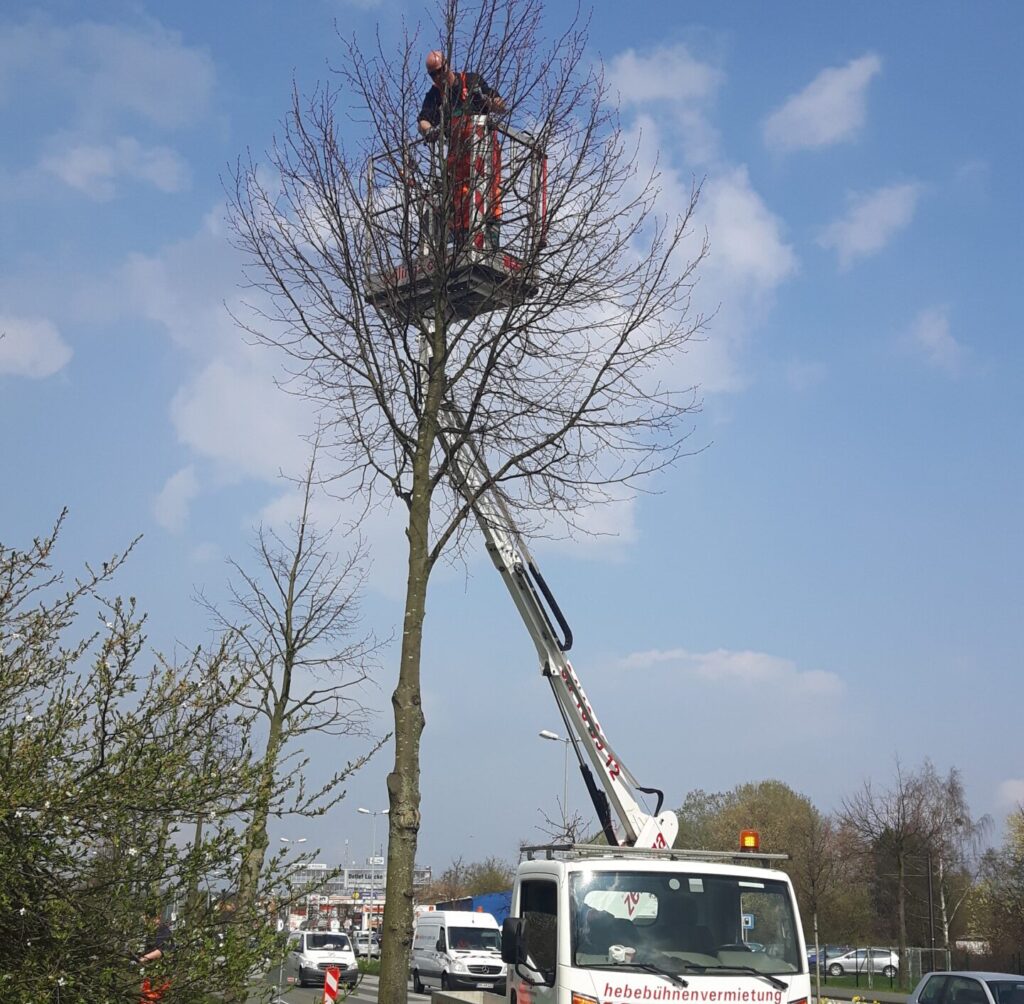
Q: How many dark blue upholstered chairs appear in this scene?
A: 0